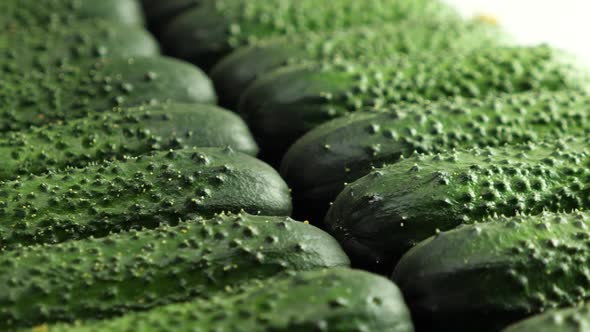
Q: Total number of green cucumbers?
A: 15